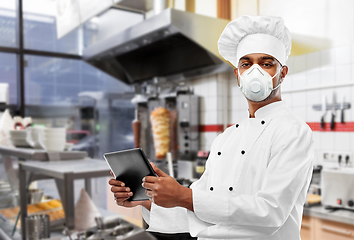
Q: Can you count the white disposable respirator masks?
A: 1